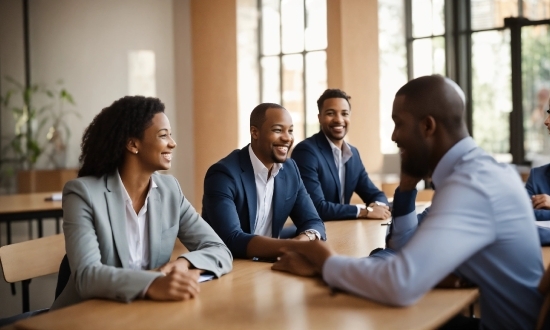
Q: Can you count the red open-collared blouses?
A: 0